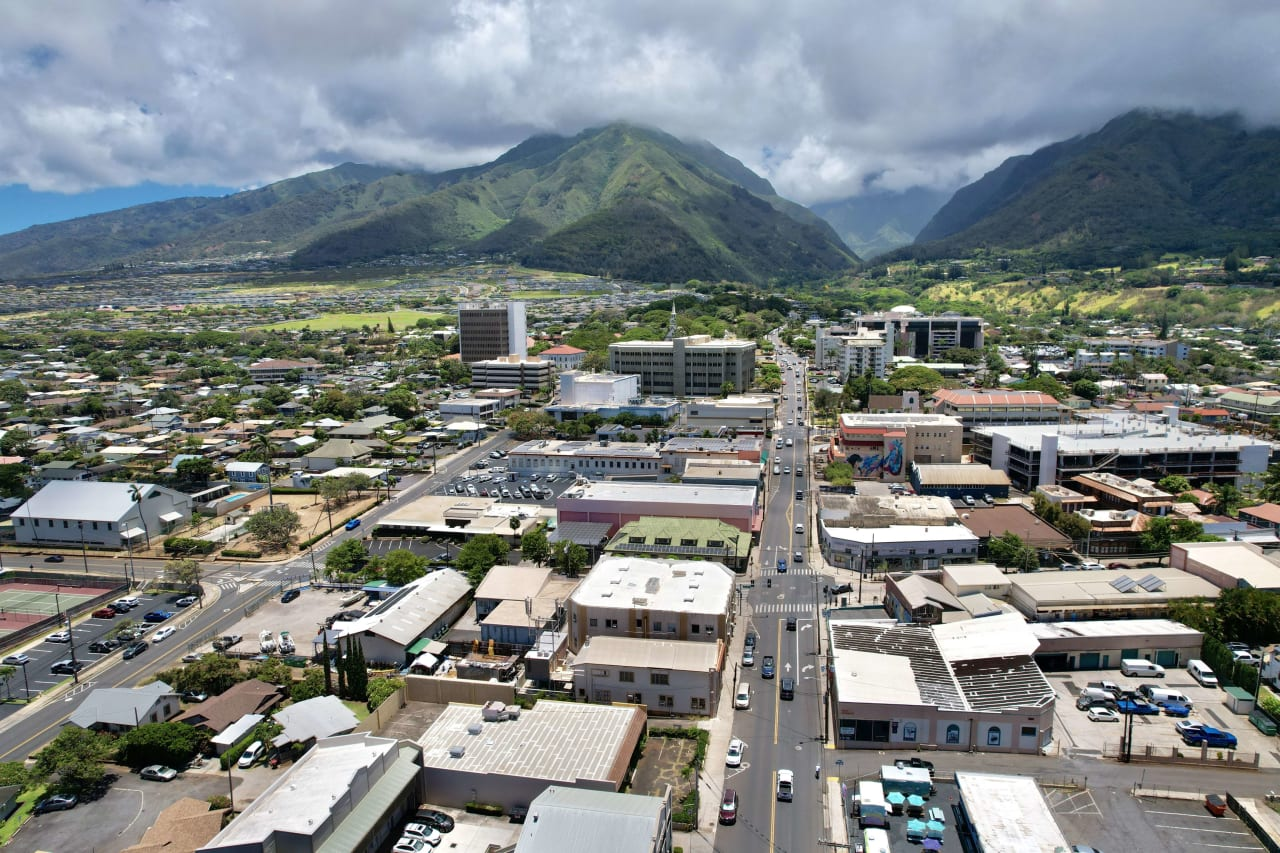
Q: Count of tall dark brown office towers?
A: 1